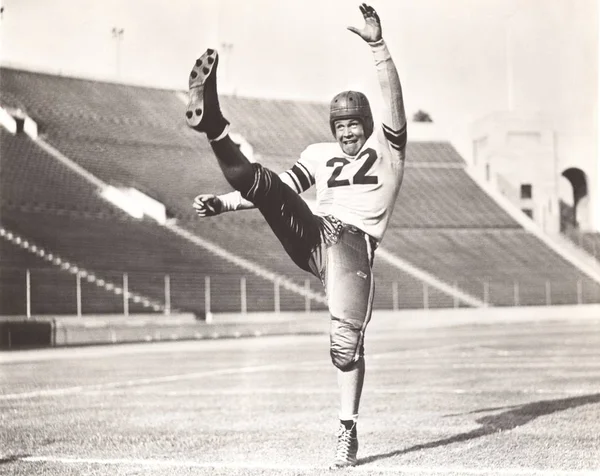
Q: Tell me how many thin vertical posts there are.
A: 15